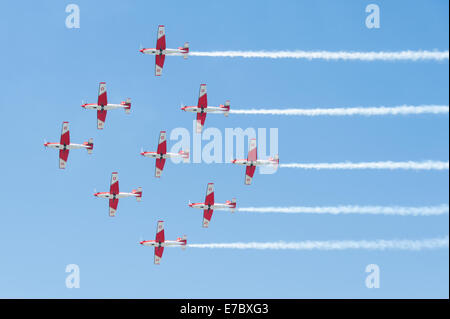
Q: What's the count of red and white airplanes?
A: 9